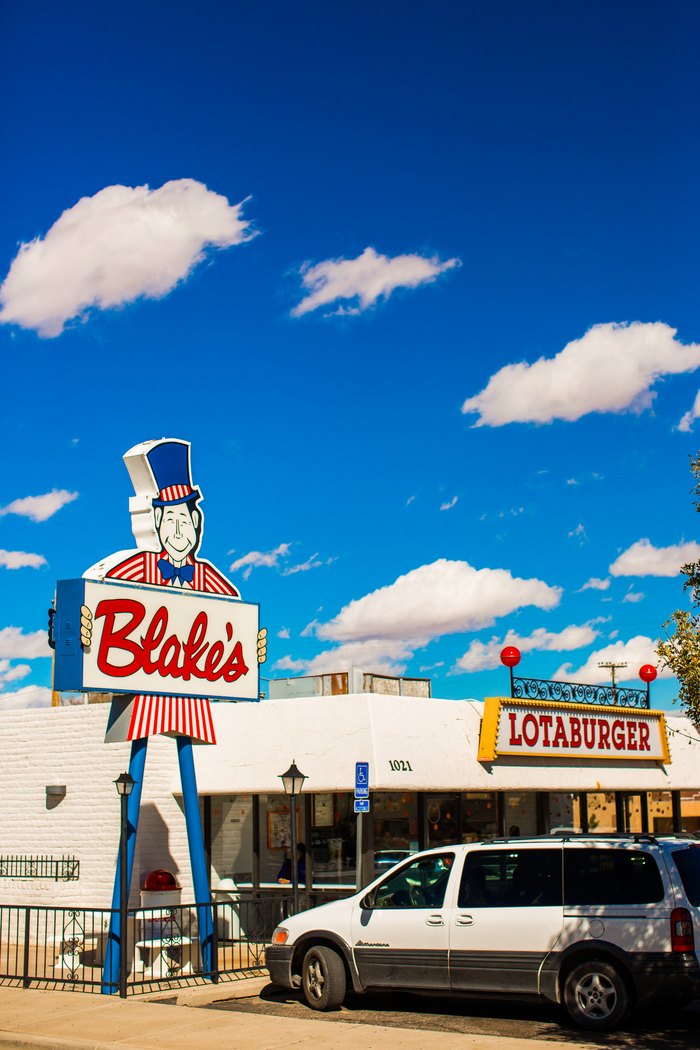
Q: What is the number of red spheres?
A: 2